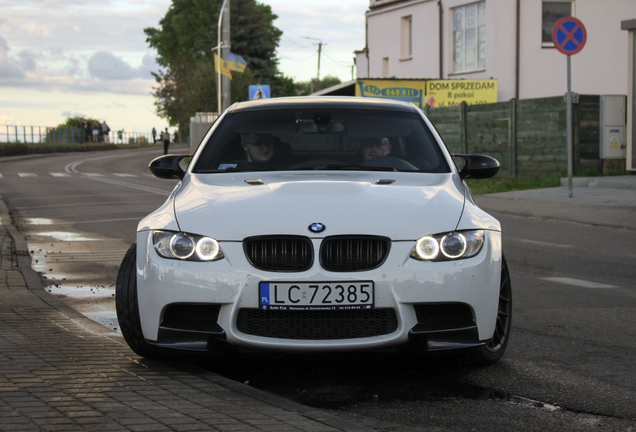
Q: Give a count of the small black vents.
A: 2